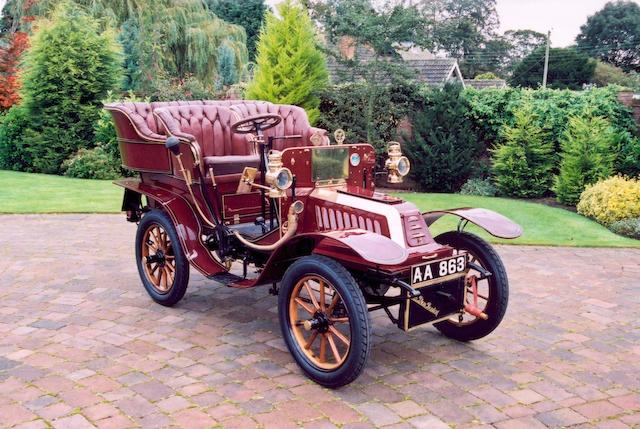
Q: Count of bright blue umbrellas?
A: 0